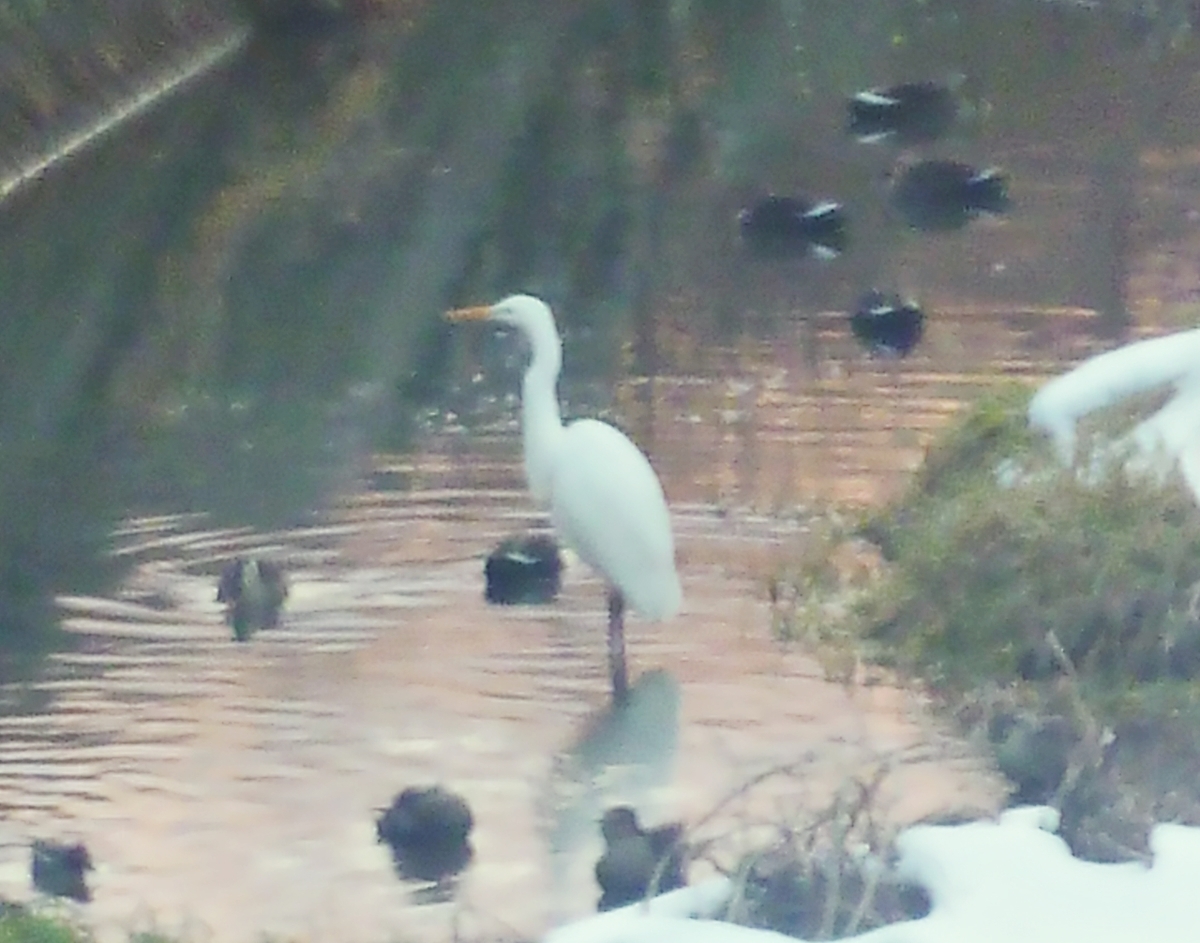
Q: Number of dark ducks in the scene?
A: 9